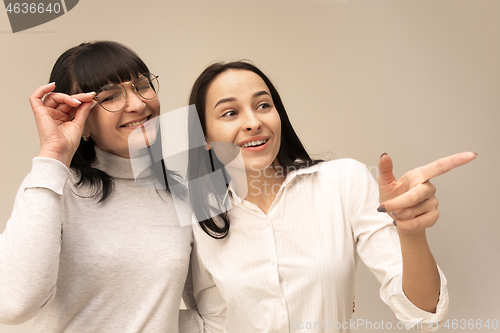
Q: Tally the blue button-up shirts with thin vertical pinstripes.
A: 0